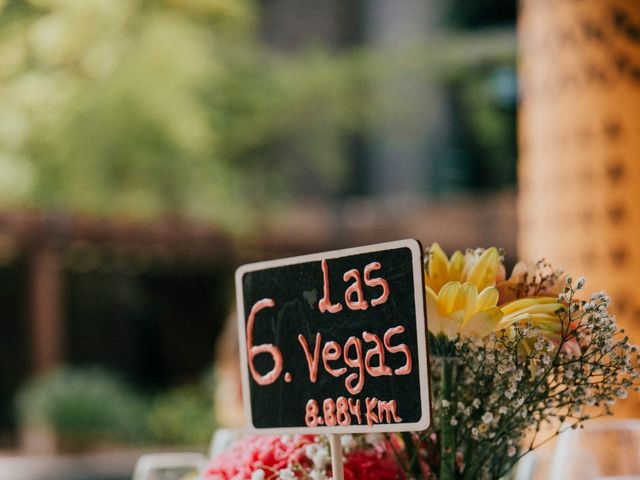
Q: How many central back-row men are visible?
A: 0